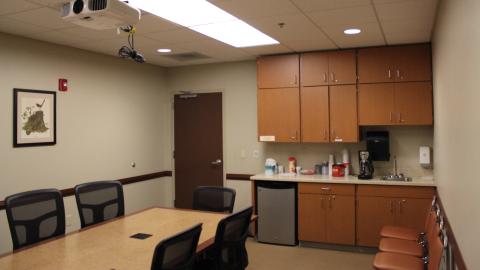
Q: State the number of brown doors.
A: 1